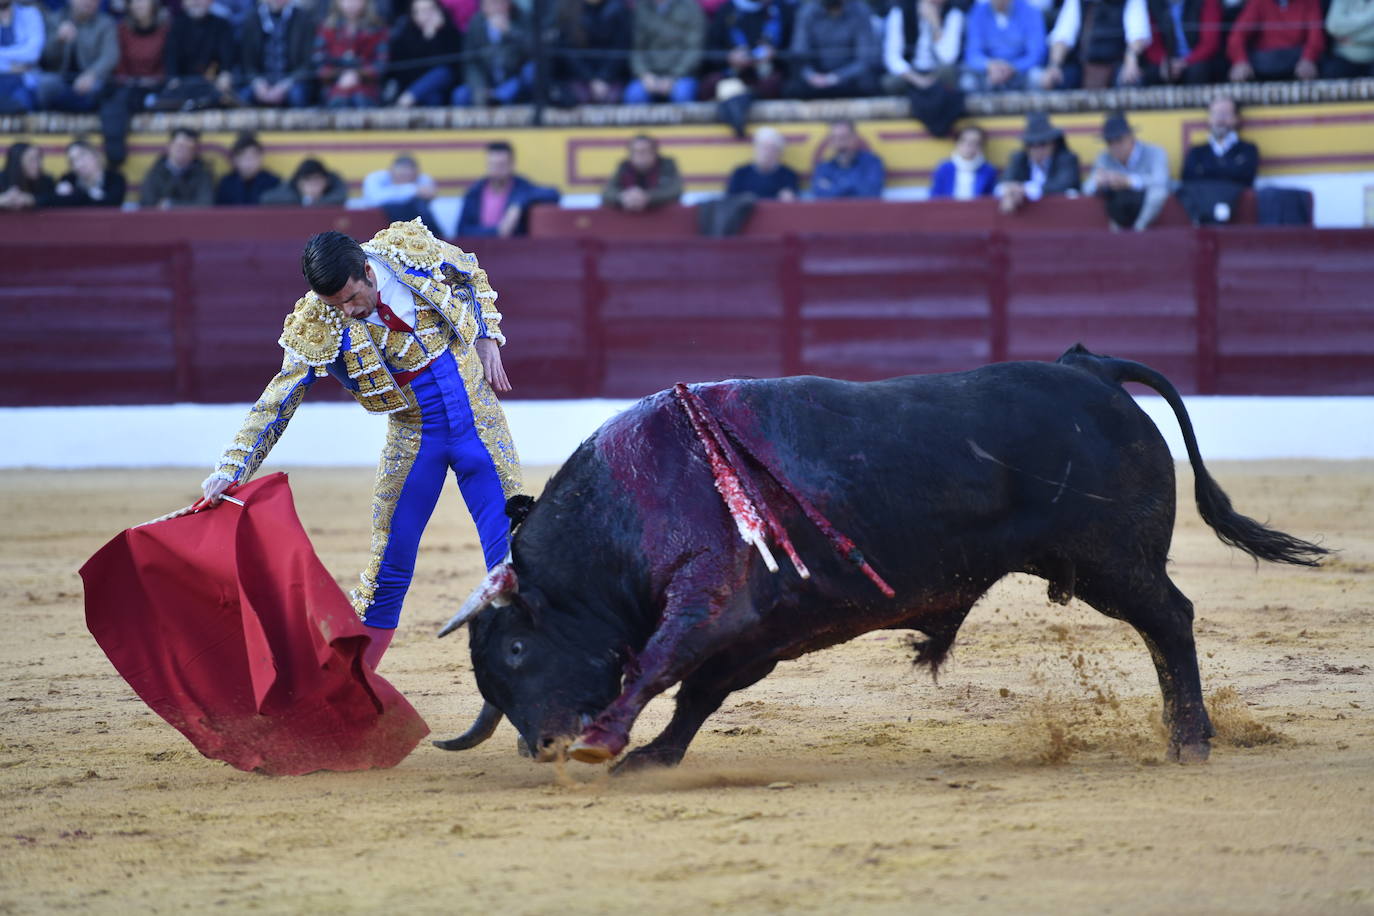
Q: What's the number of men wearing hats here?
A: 2